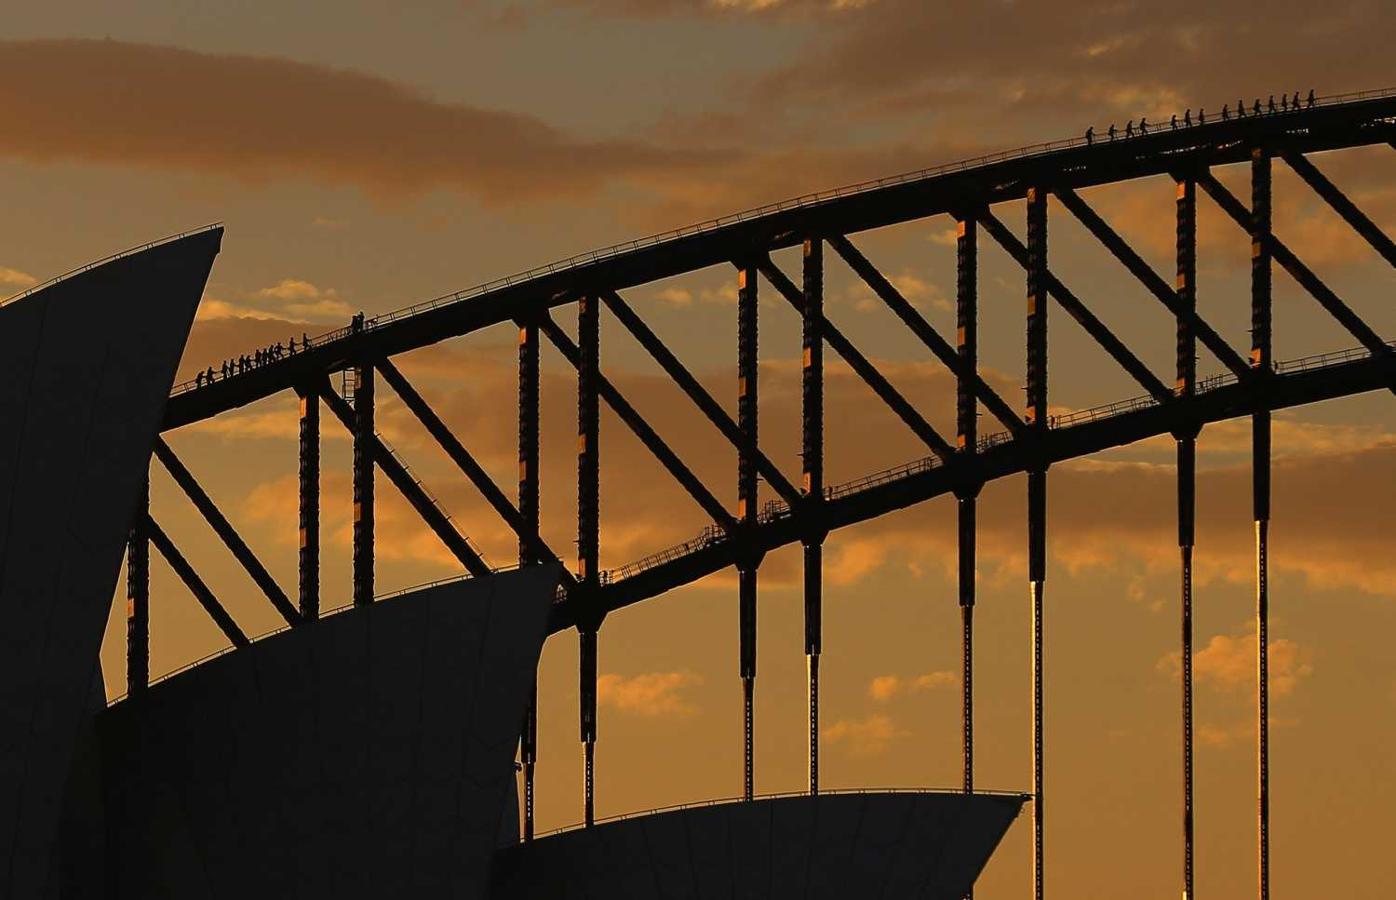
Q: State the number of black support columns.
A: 11